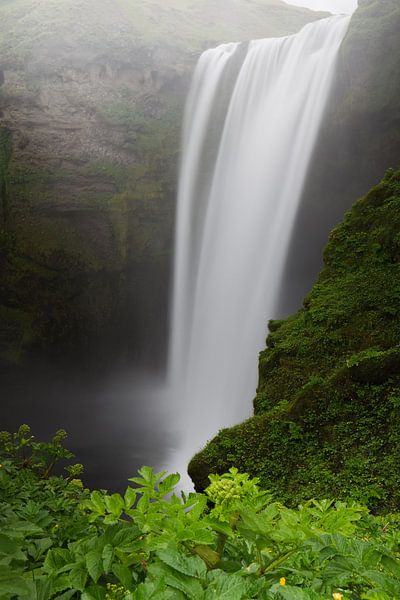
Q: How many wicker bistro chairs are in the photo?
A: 0